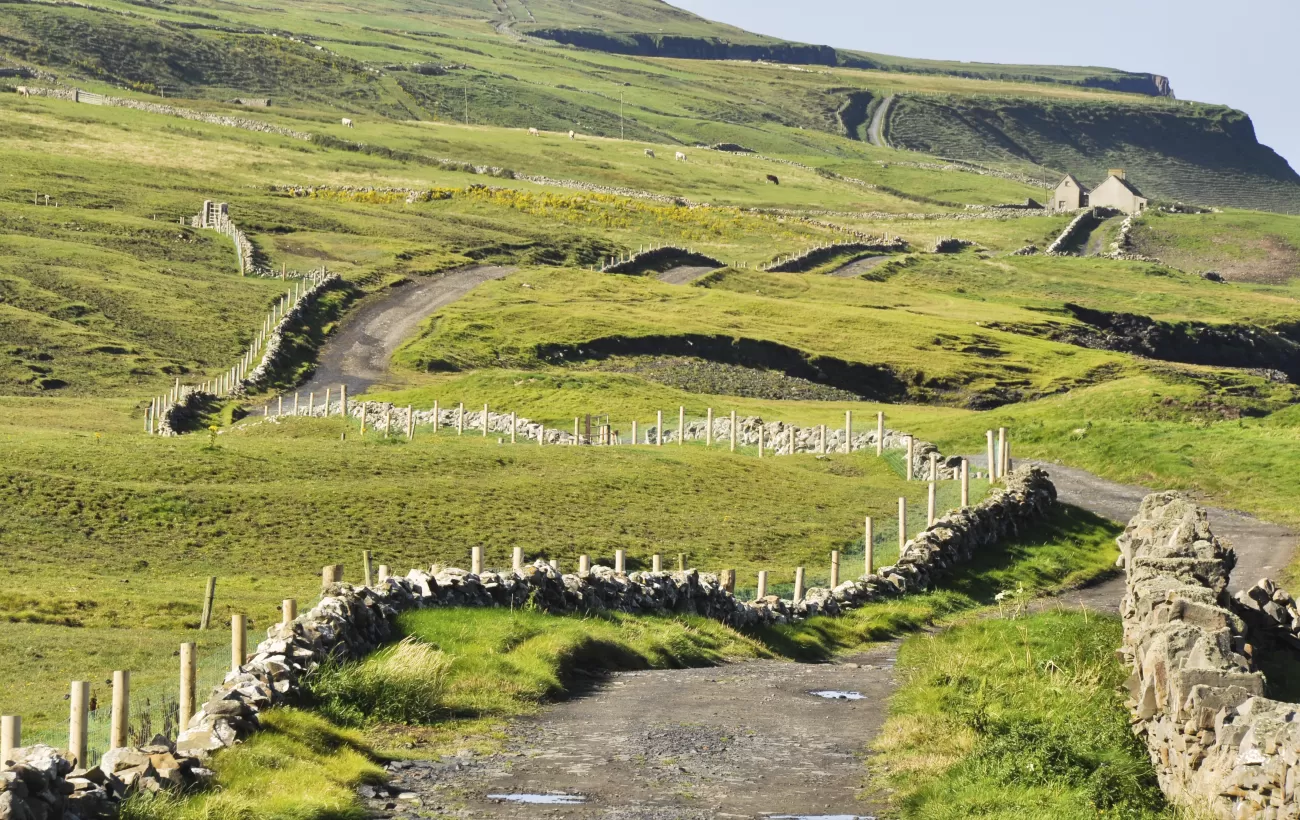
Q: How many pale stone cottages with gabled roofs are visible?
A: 2